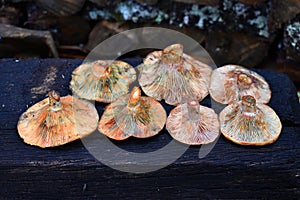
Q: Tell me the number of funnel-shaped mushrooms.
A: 7